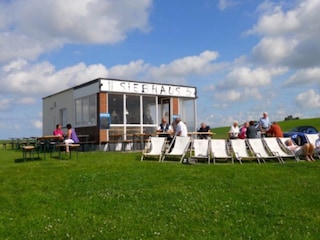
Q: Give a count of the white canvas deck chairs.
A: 9